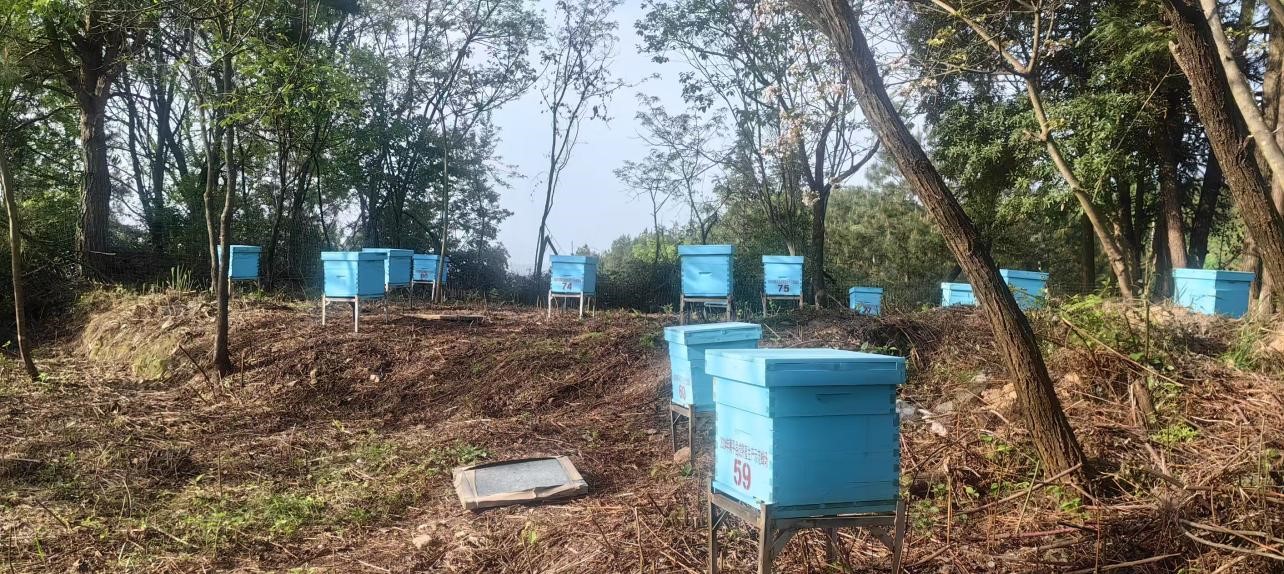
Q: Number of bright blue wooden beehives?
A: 13